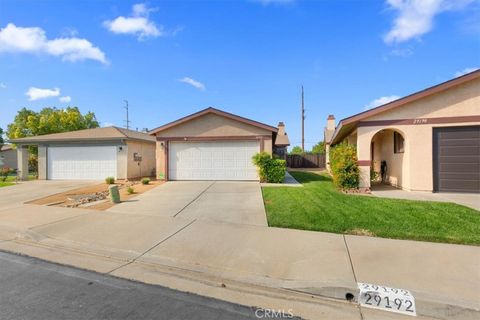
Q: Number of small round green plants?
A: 3